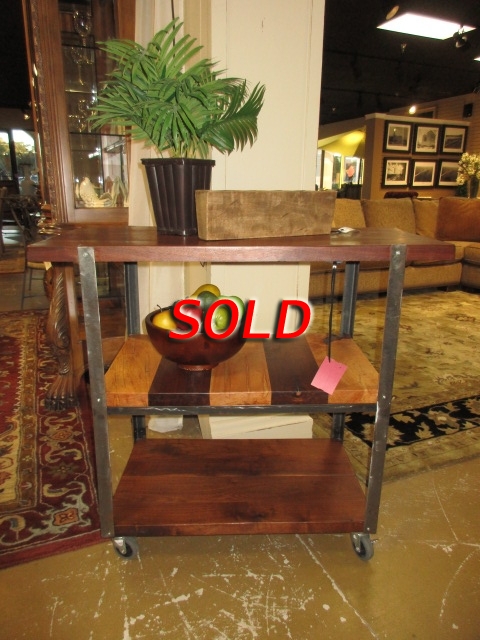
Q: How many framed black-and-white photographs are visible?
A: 6